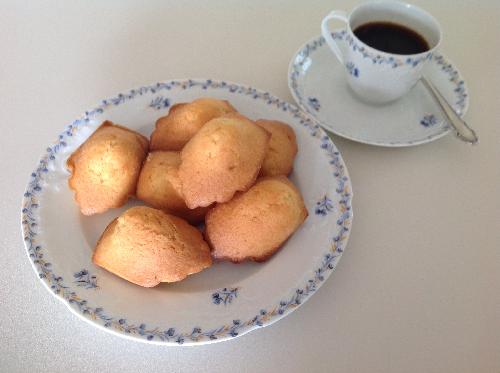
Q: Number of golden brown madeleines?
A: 7